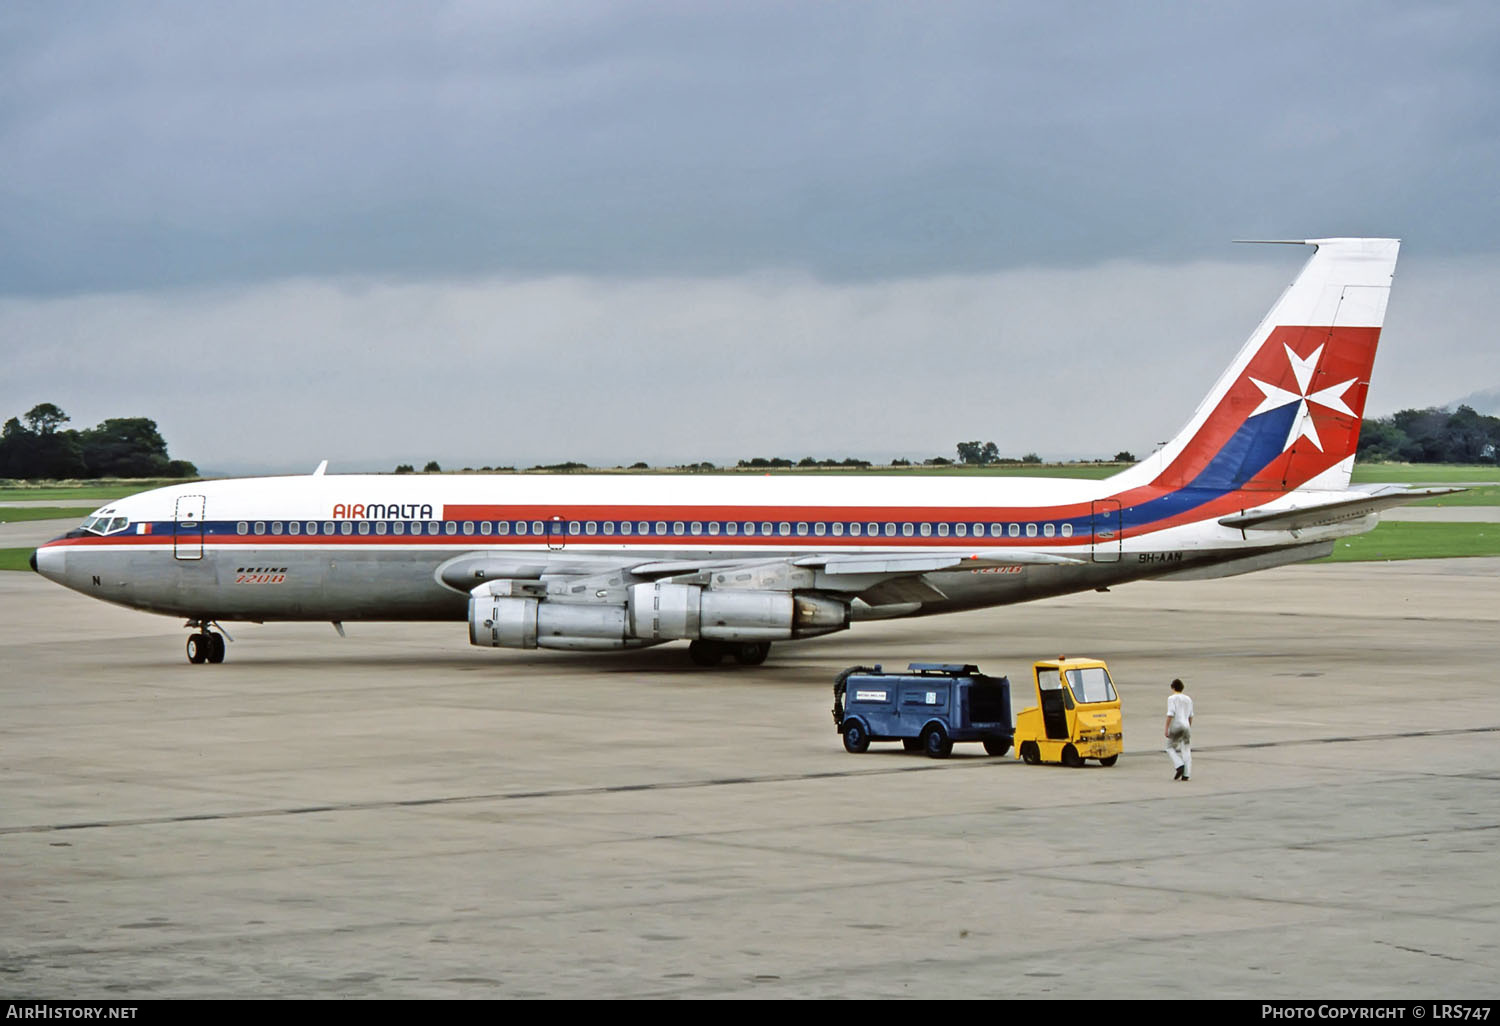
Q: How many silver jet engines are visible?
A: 2